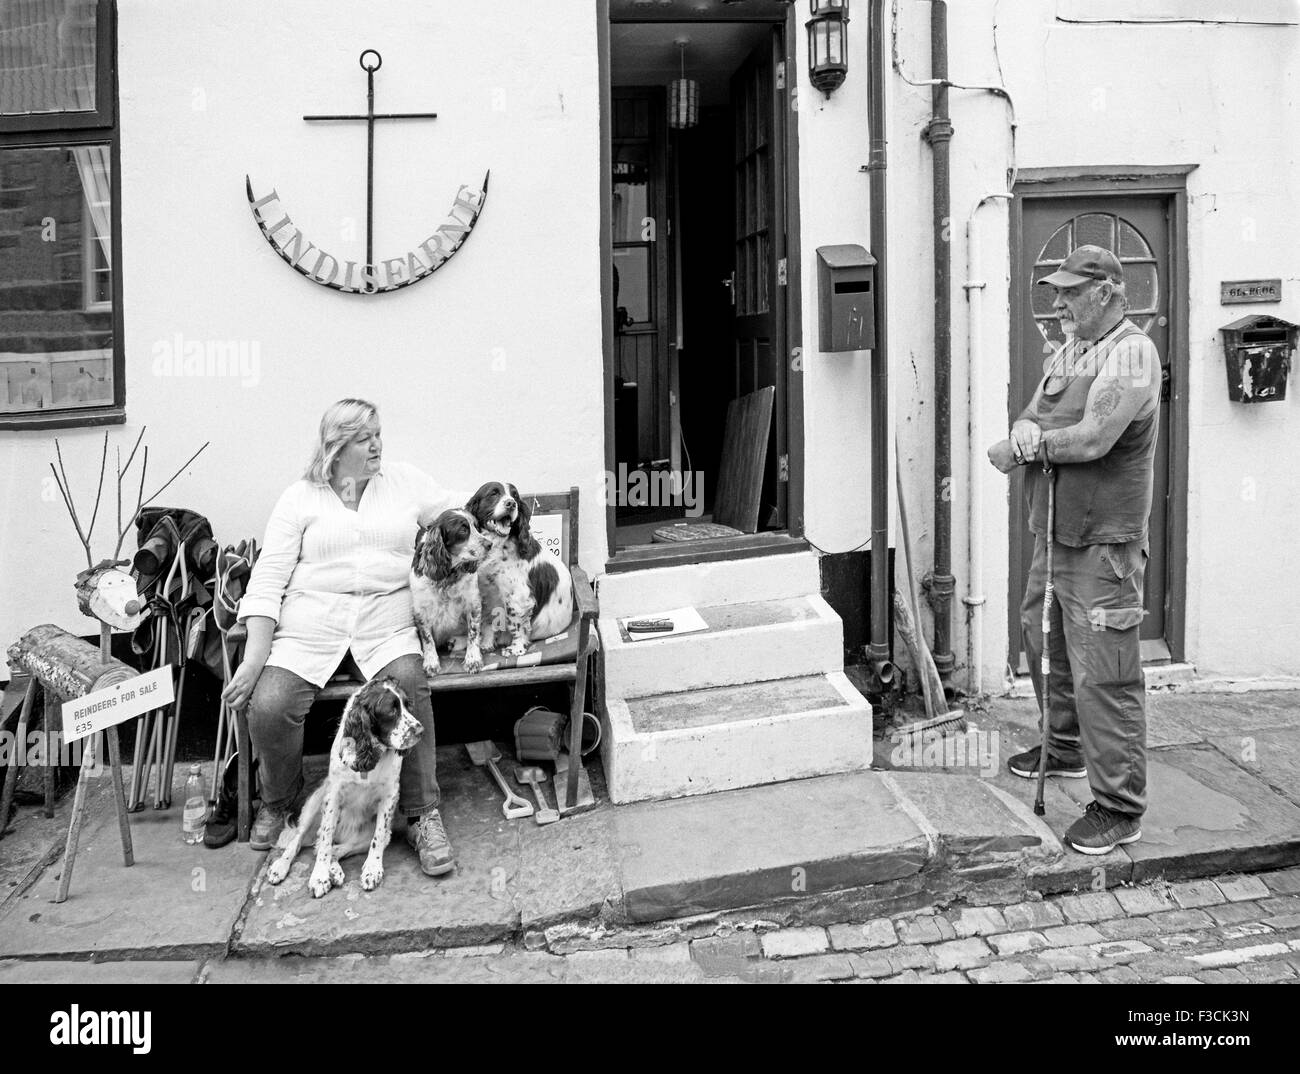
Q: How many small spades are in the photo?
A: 2